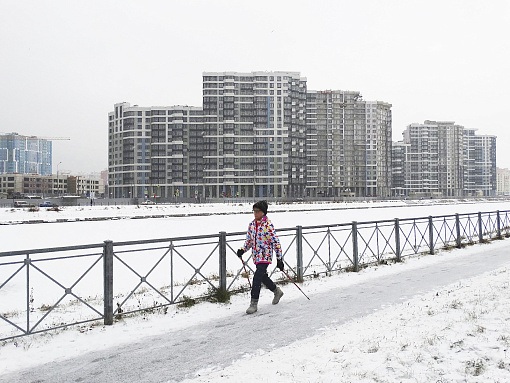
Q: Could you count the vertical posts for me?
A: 9